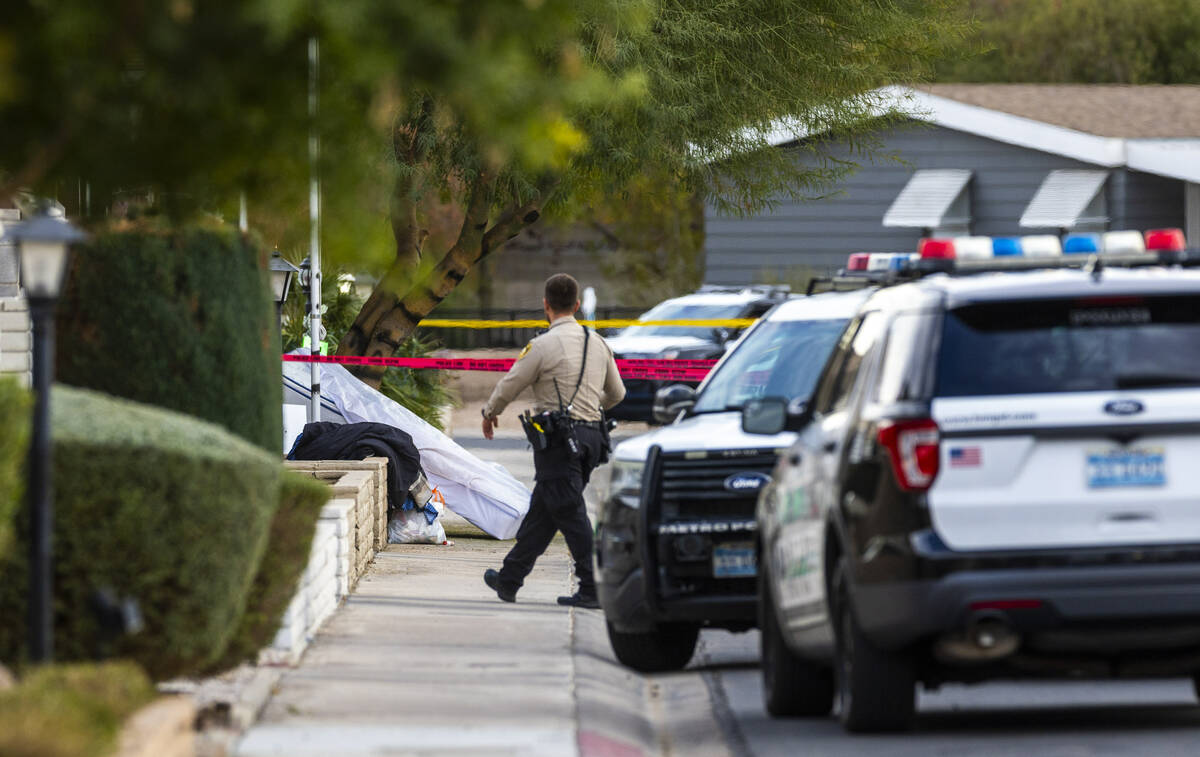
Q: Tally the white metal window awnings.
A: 2